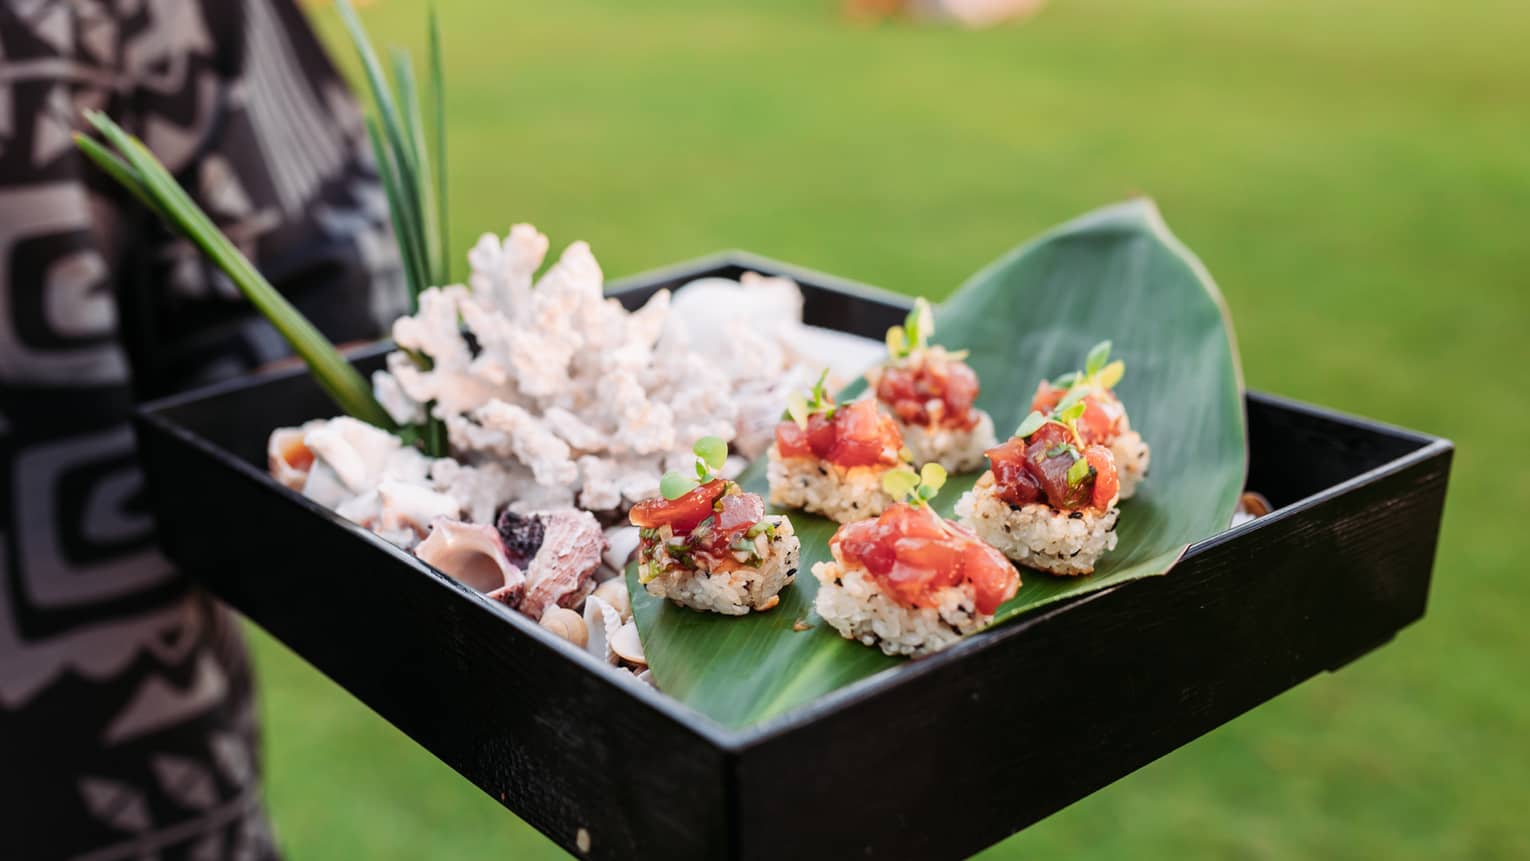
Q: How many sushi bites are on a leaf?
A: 6